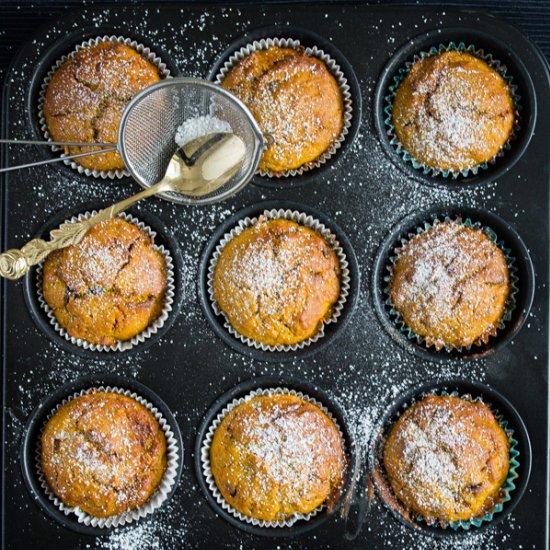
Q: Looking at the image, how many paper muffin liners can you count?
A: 9